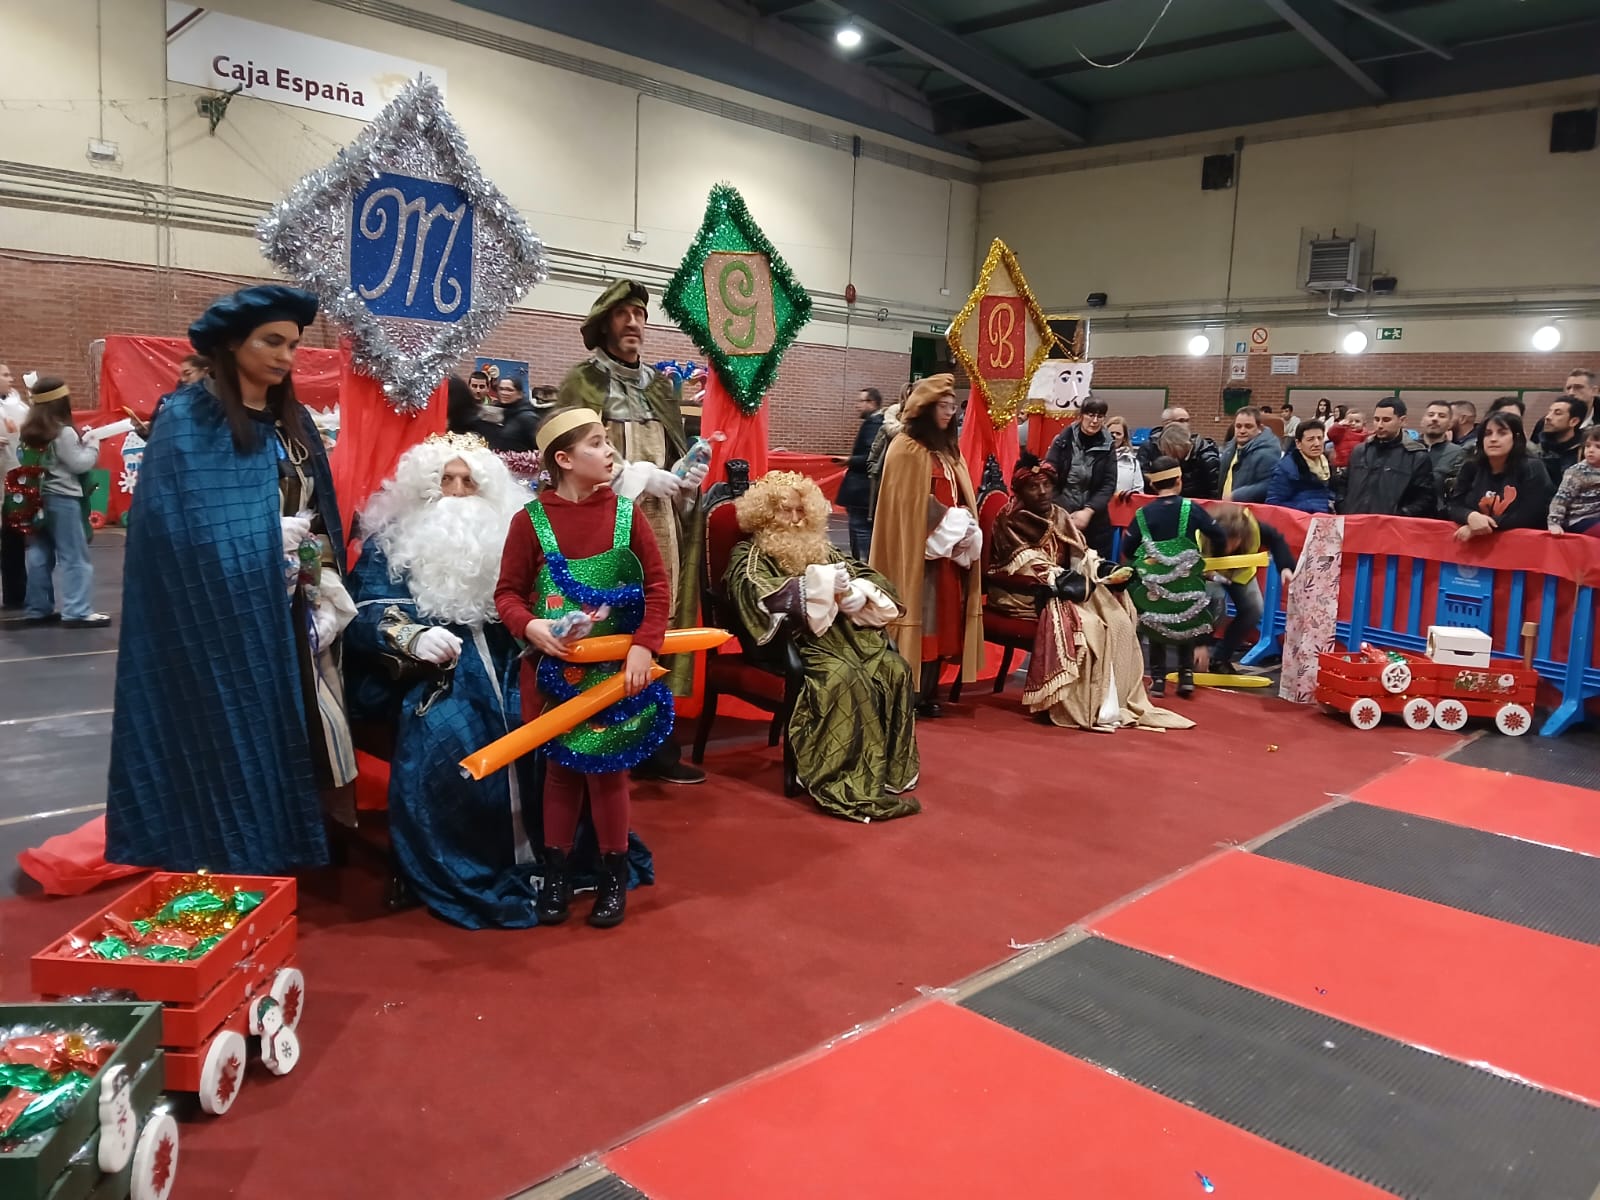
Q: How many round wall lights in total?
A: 3